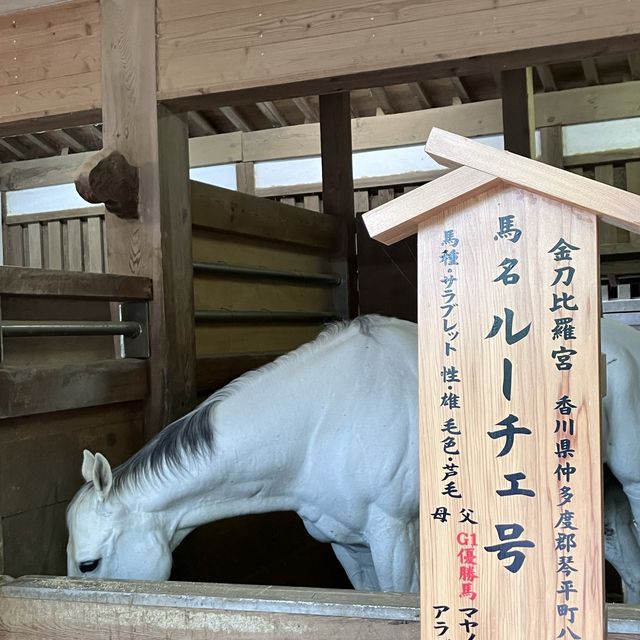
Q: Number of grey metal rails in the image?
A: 3